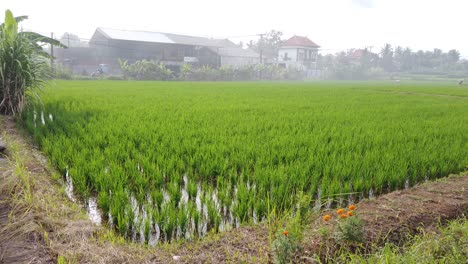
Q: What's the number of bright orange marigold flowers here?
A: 6